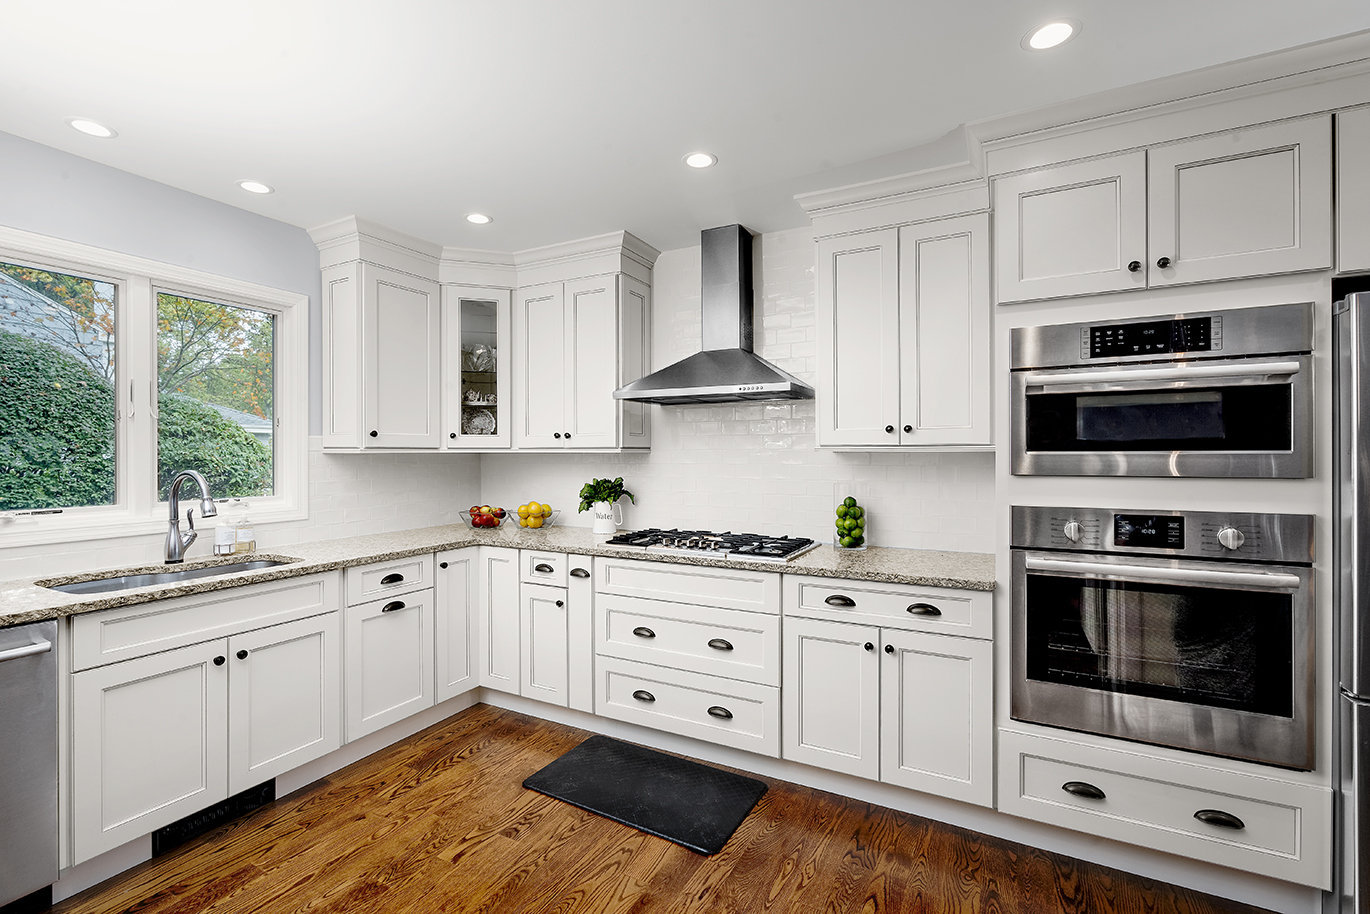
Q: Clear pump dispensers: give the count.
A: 2